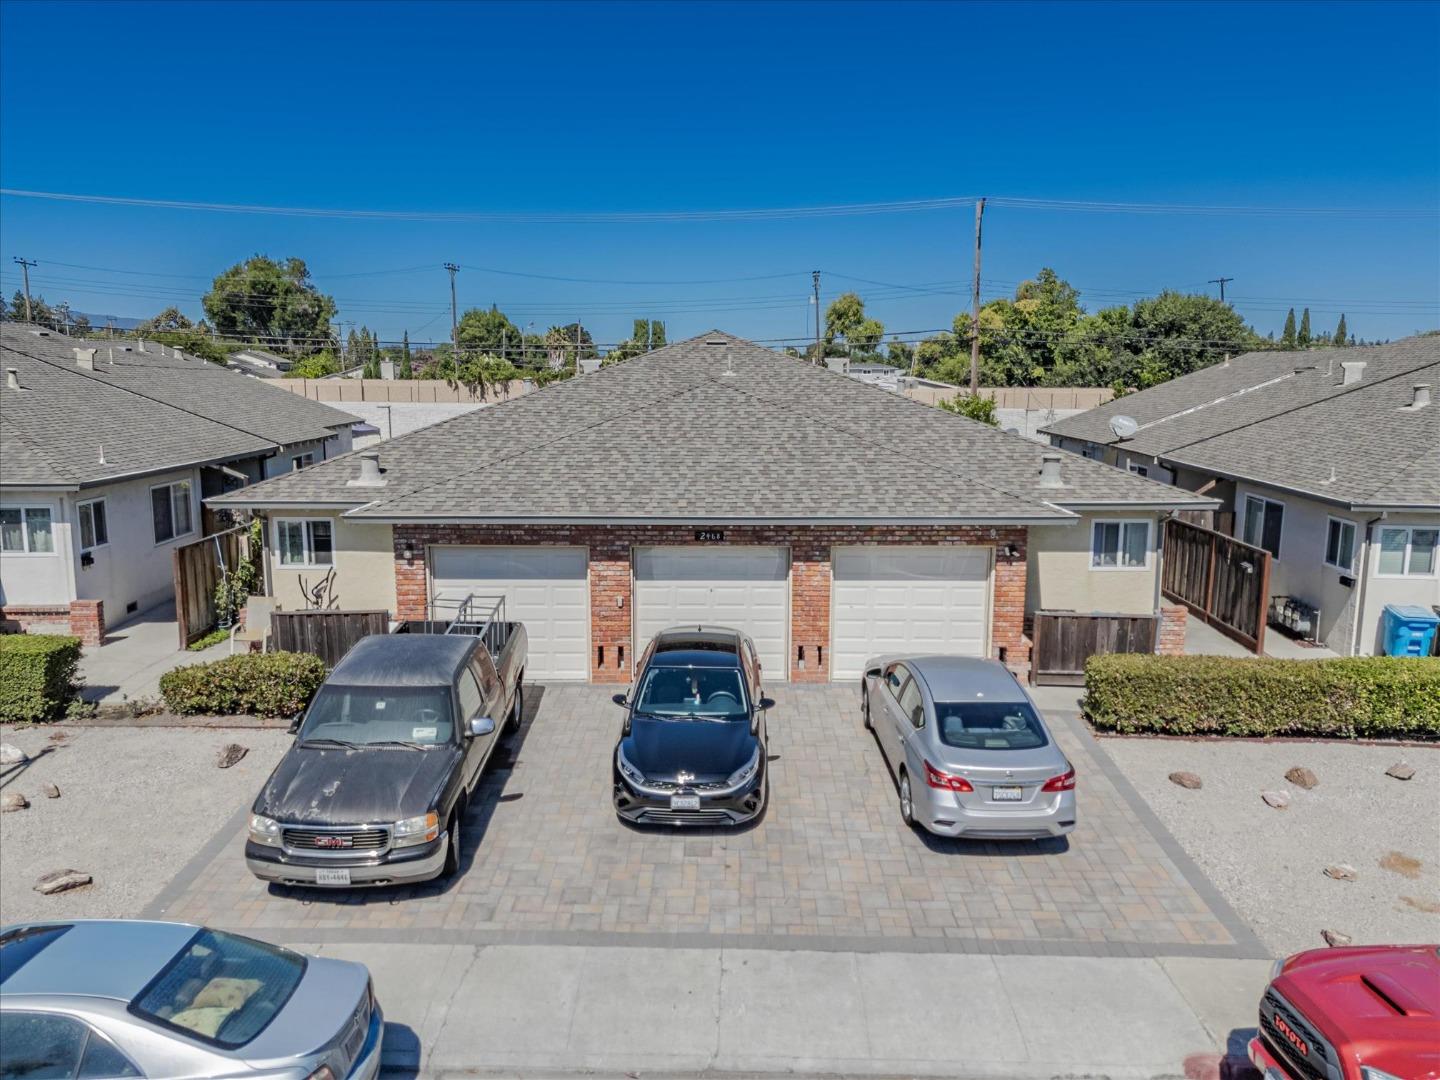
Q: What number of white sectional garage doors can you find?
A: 3